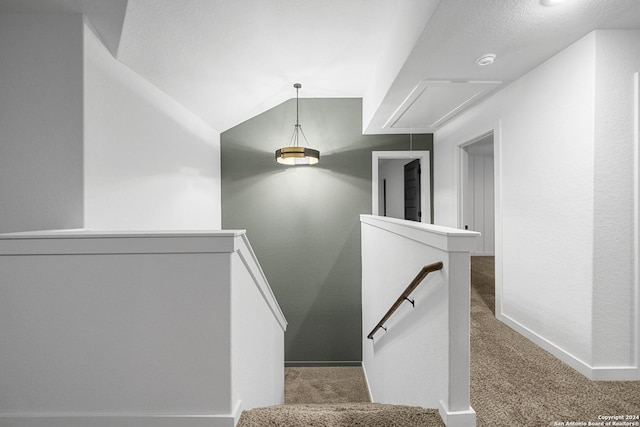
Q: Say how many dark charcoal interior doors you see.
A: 1